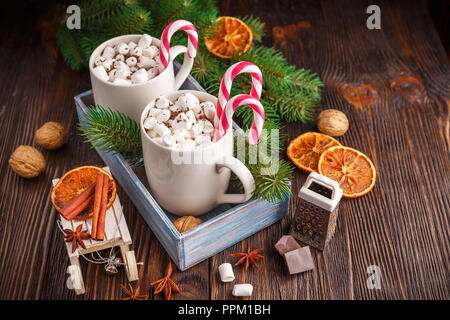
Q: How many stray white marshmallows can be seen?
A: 2